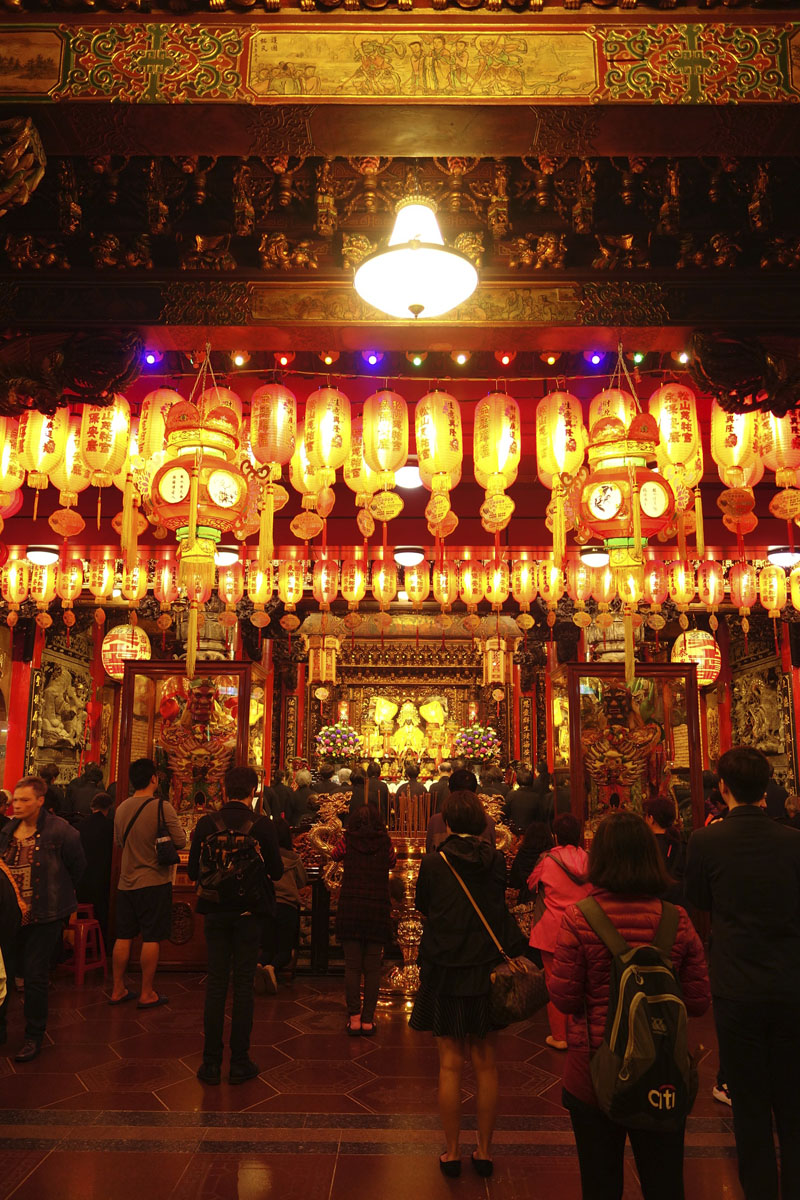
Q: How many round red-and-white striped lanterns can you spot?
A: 2